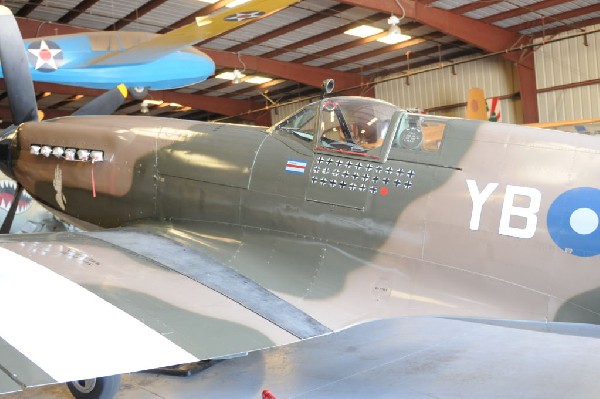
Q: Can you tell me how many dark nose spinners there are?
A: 1